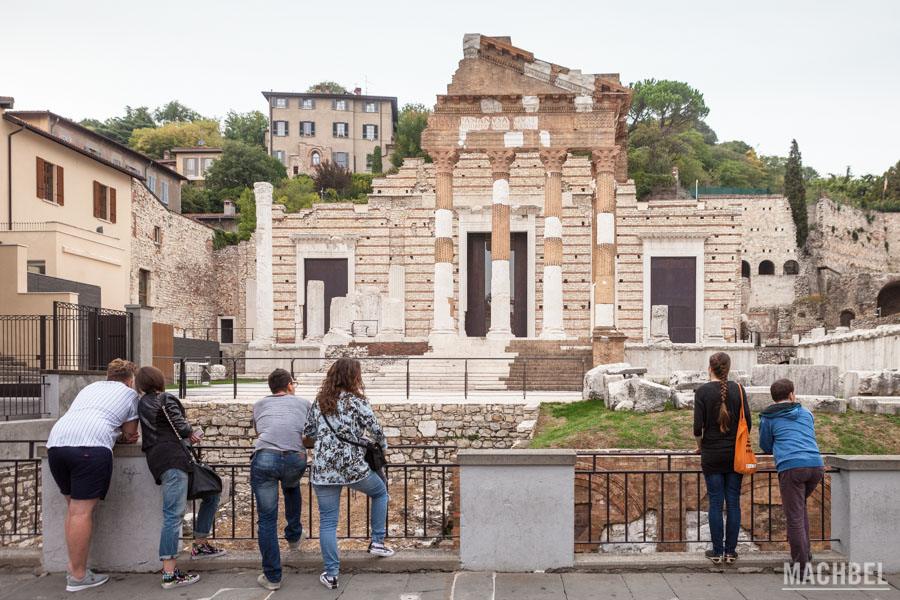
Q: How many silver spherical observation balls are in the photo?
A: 0